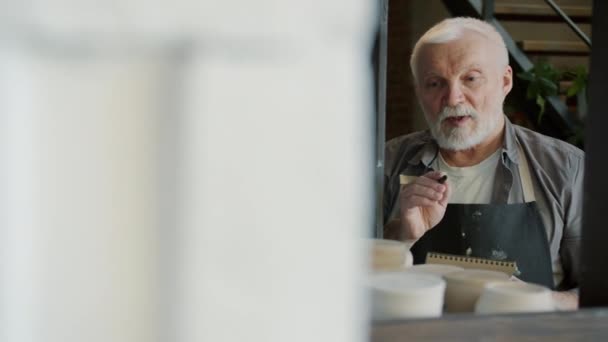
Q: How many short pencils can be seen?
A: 1